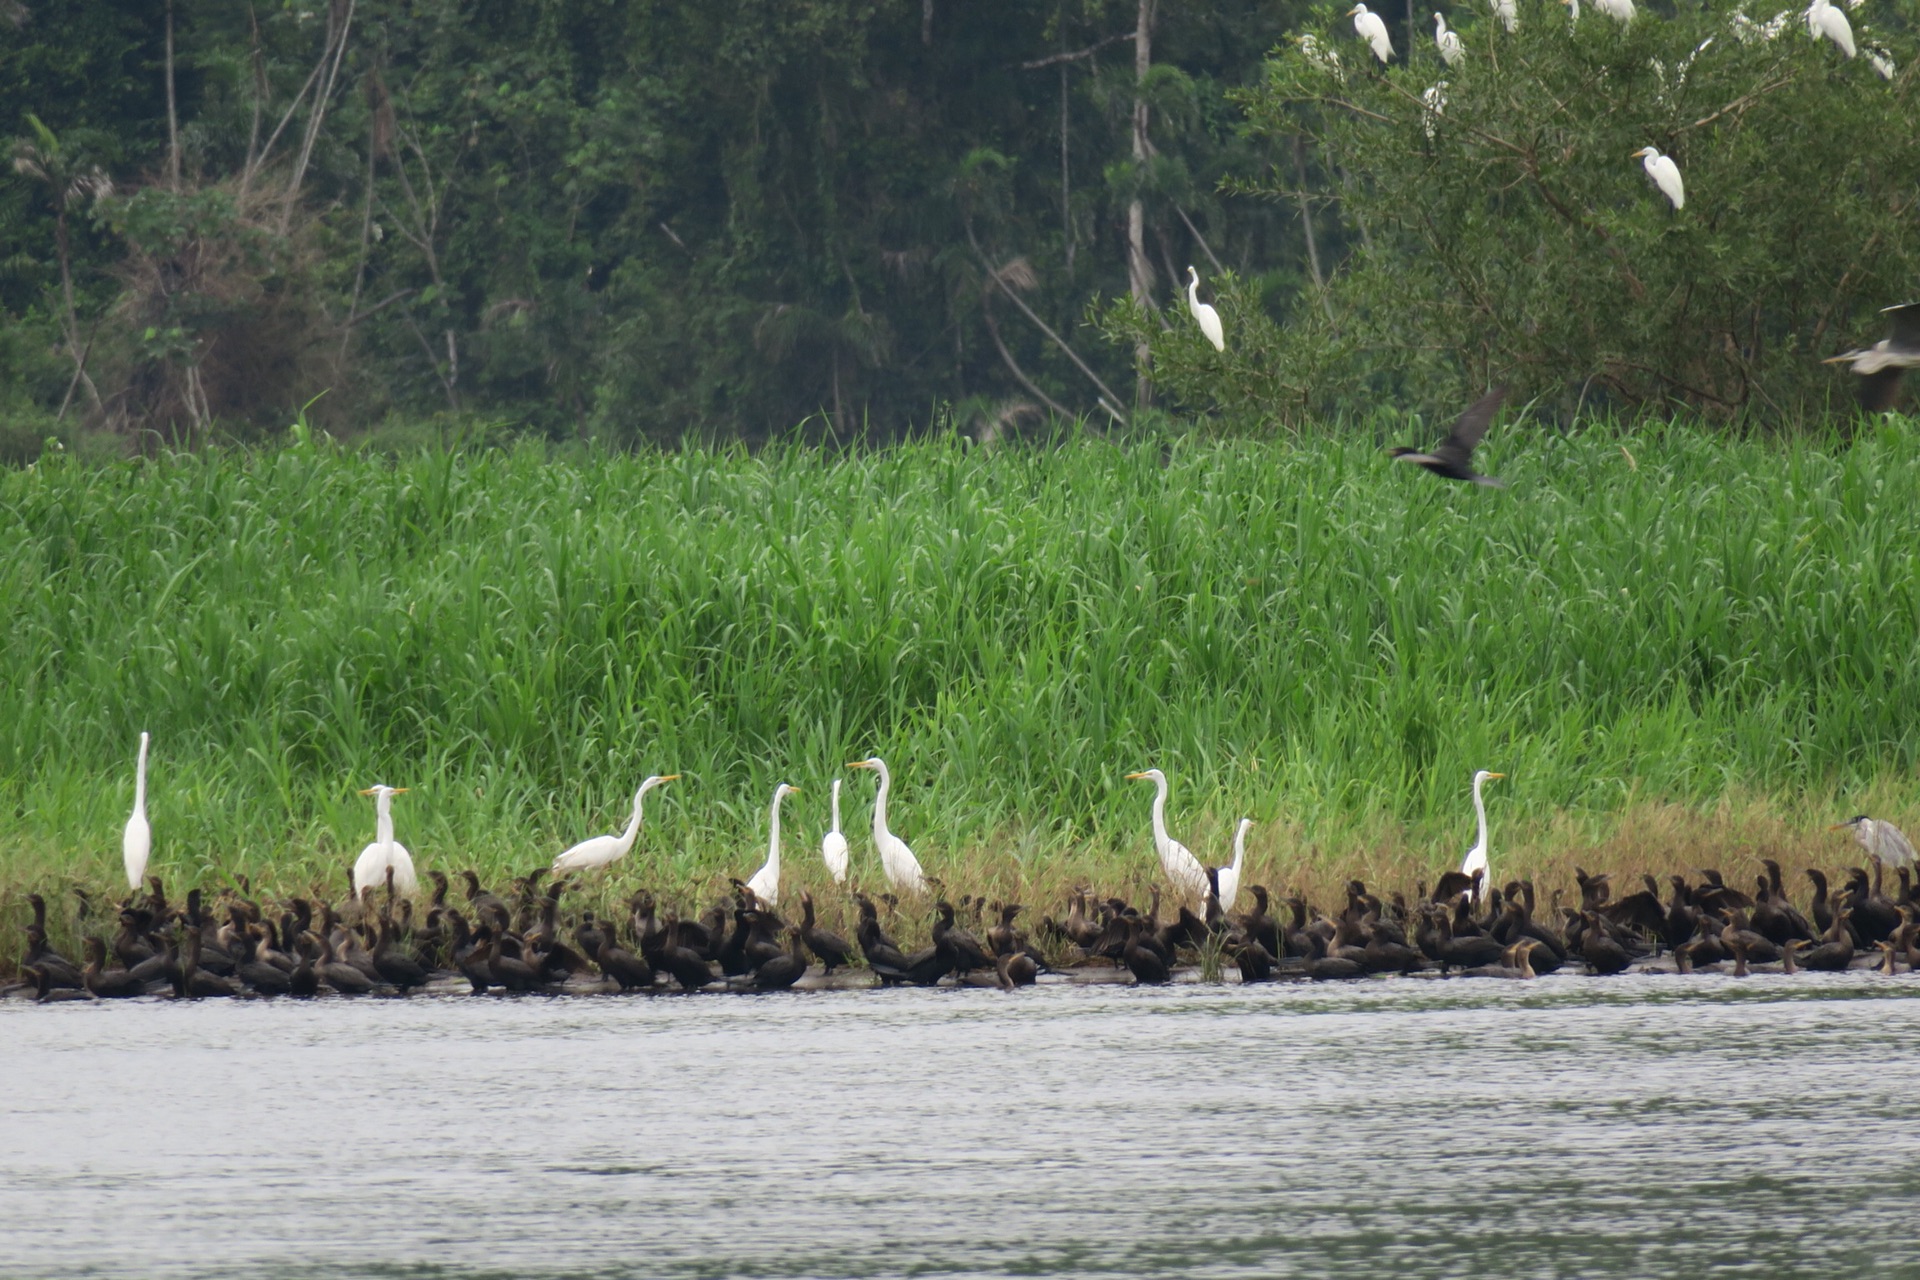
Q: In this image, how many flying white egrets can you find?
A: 0